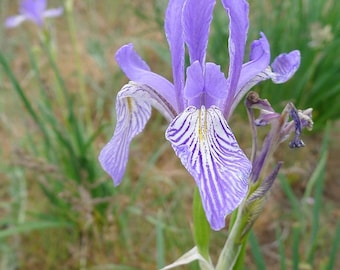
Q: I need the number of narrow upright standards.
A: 3